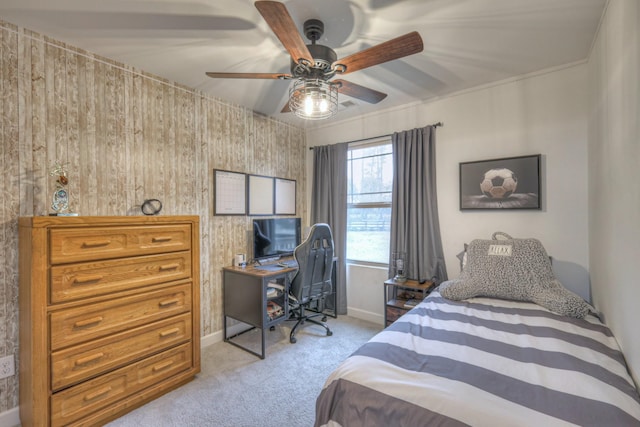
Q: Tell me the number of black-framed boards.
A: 3